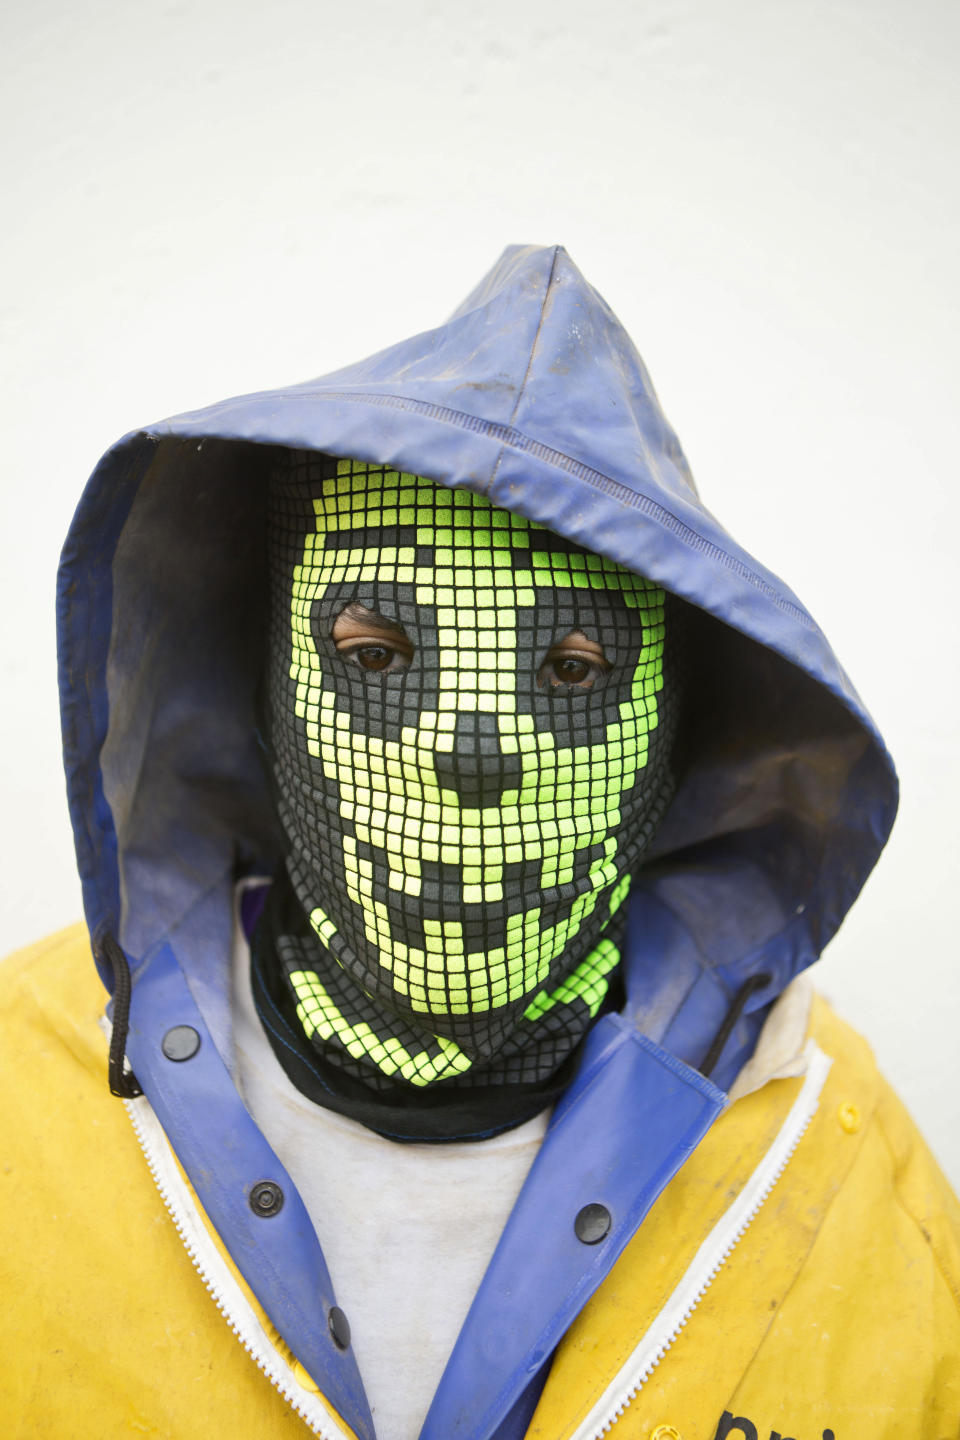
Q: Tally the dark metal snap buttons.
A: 4